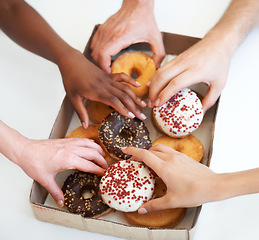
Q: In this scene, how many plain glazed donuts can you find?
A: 5